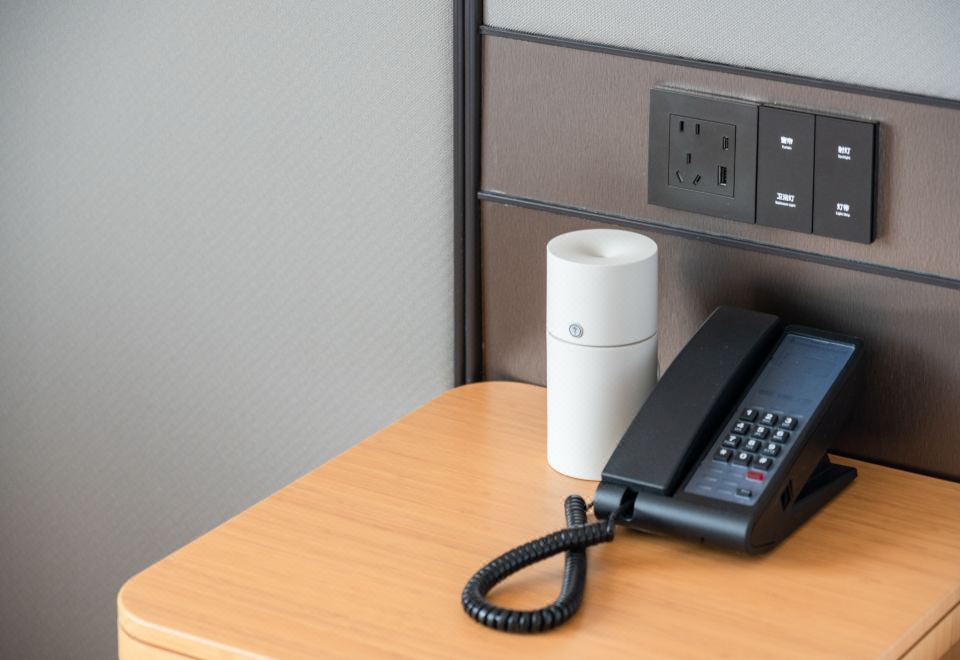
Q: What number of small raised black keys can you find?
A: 13